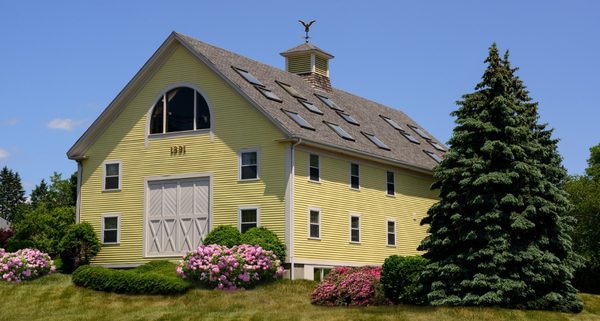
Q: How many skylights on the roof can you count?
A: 14